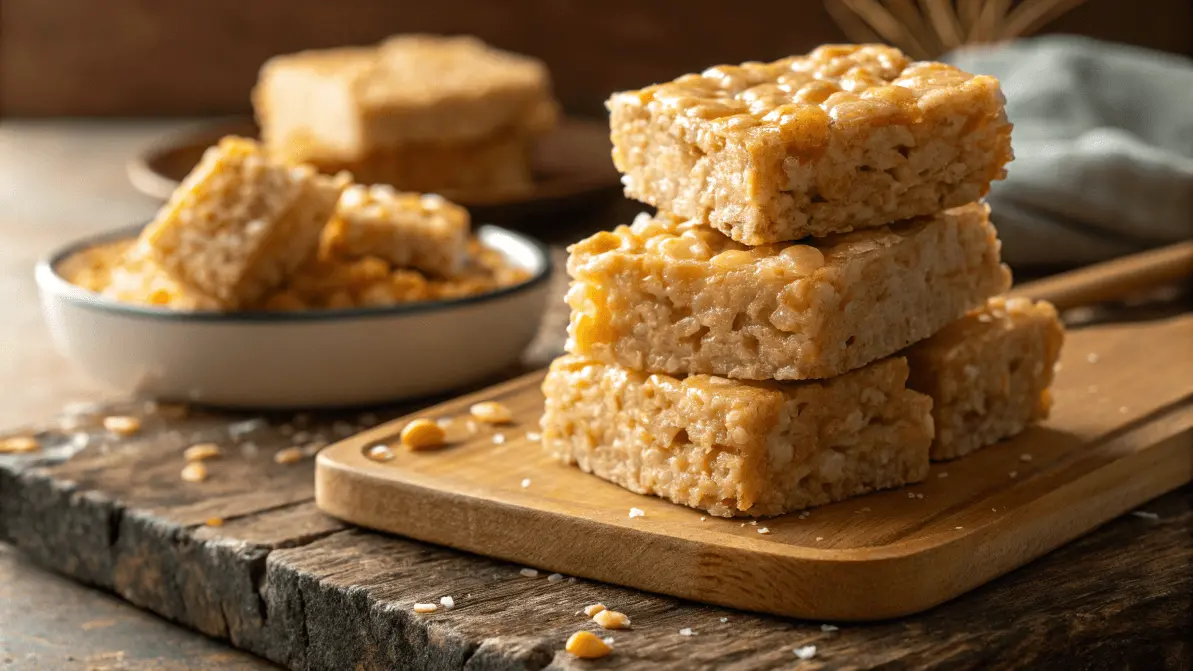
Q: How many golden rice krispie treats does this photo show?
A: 8